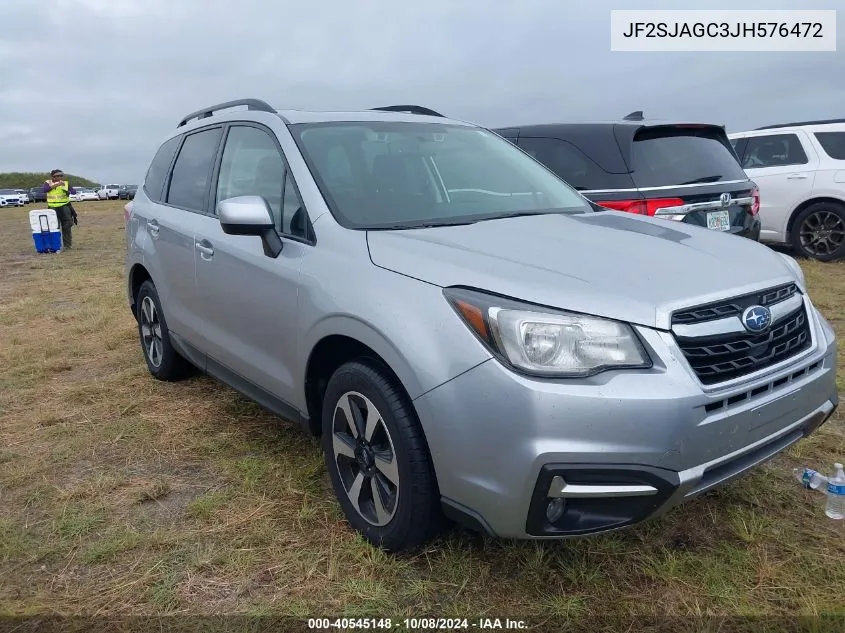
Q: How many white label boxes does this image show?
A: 1